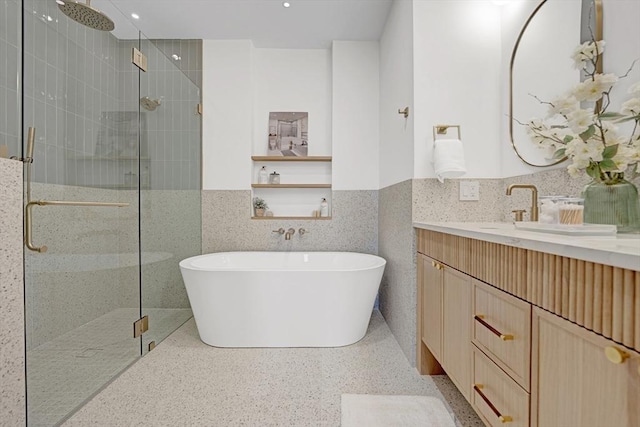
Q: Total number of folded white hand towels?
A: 1